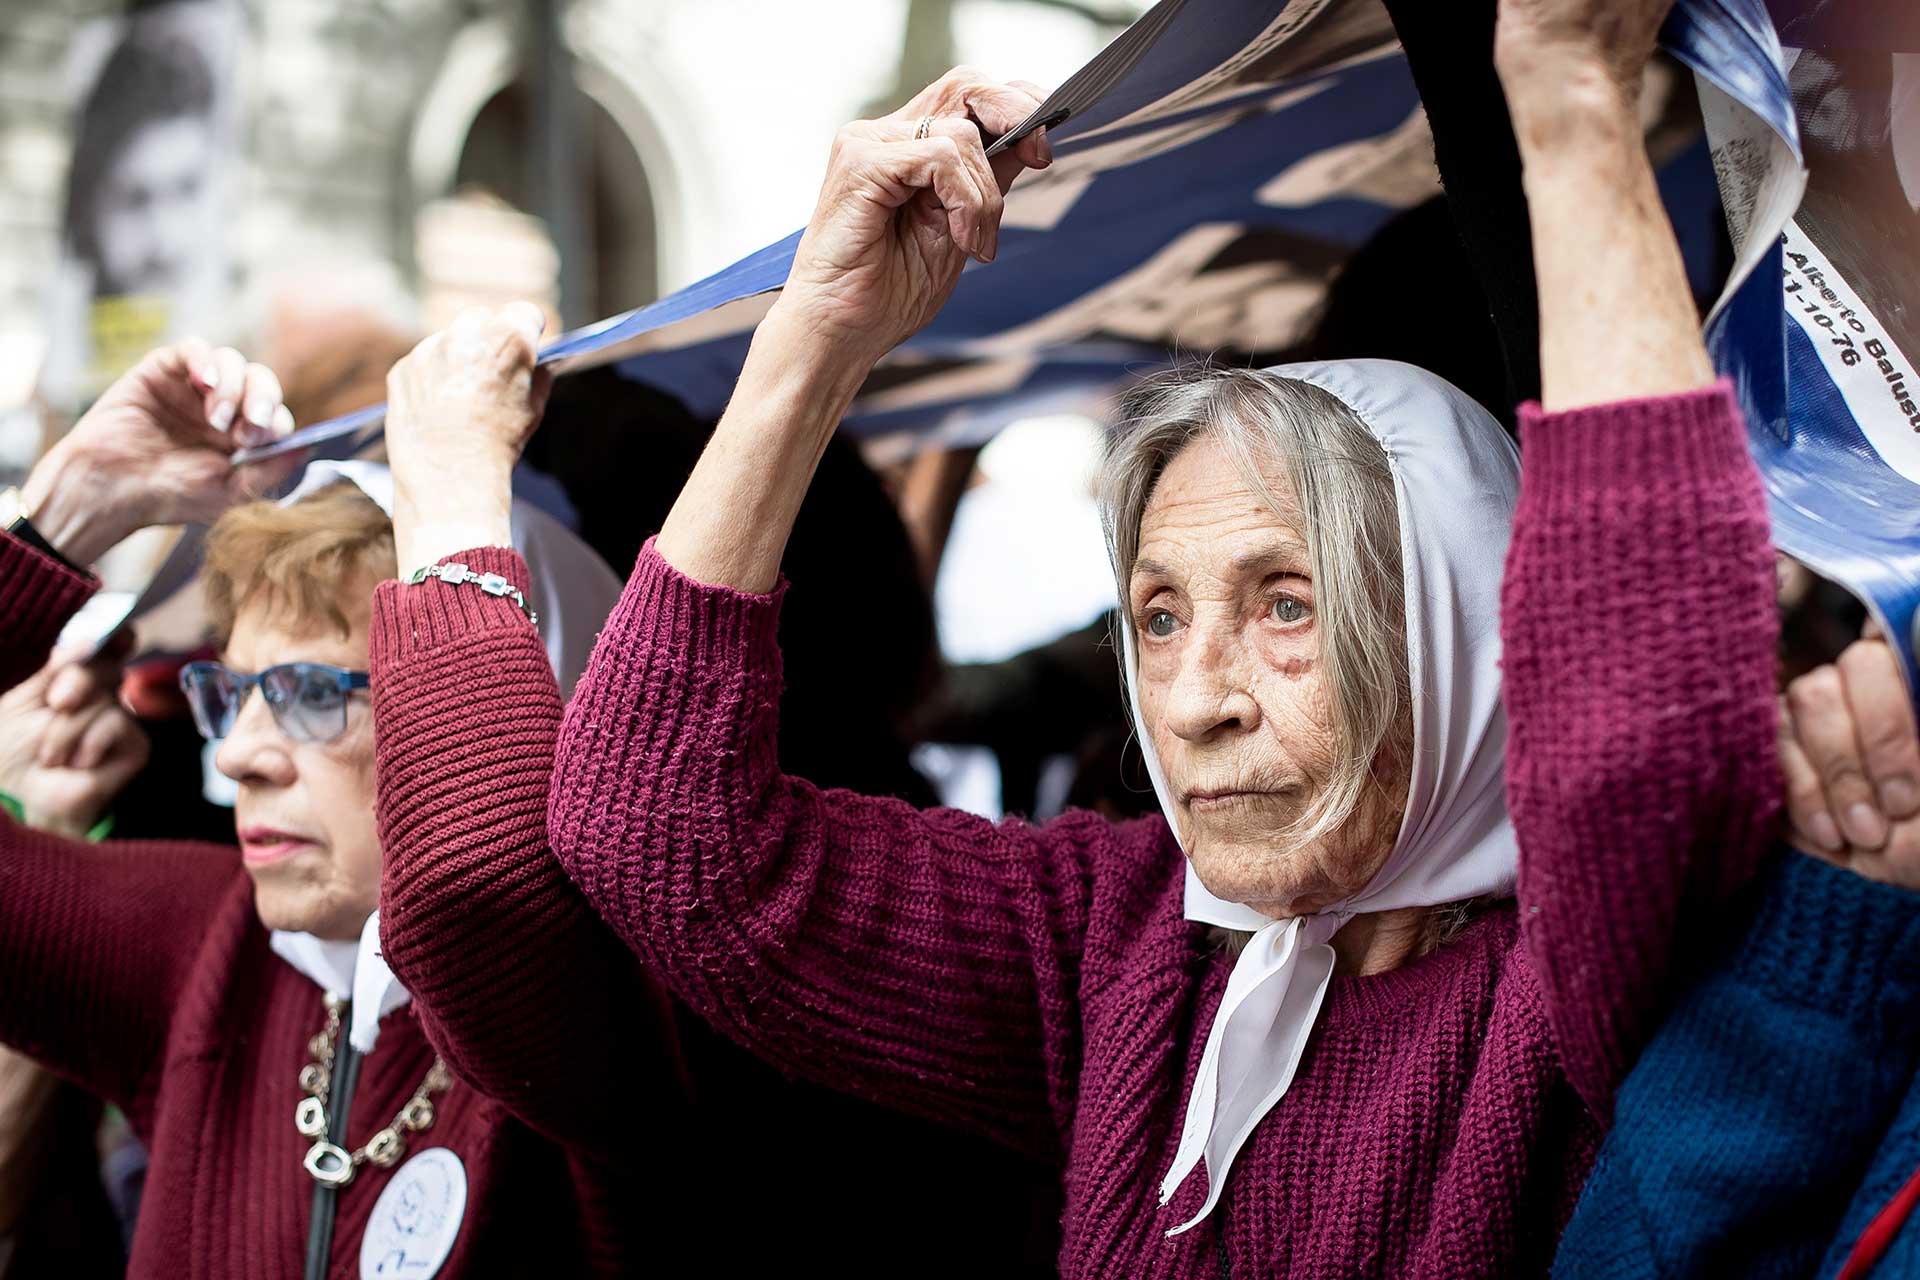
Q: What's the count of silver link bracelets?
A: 1